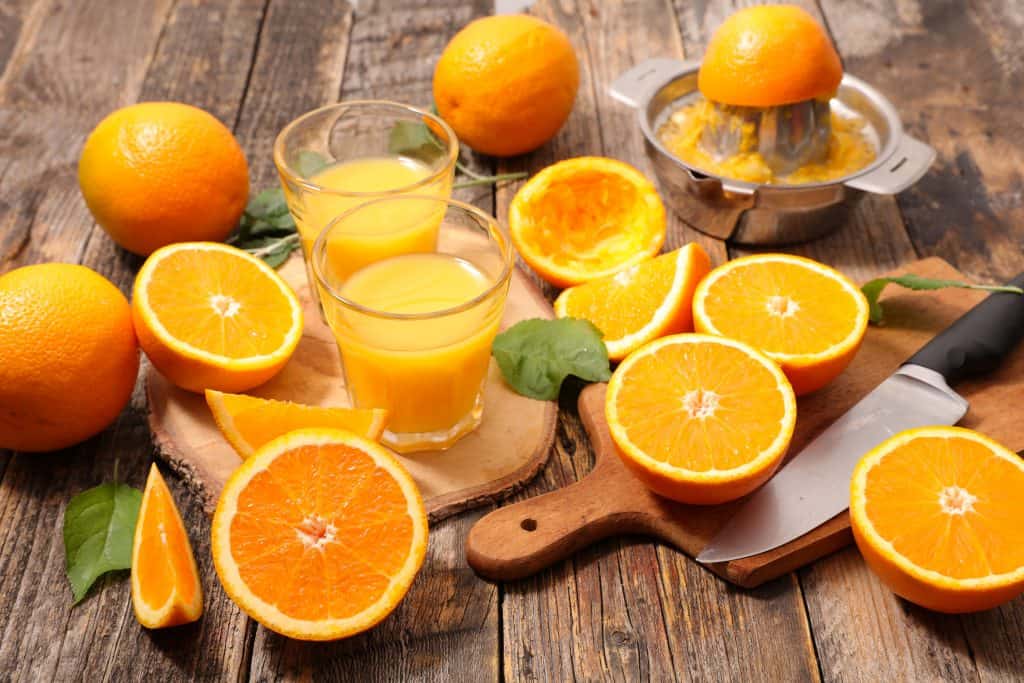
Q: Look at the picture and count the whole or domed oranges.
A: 4